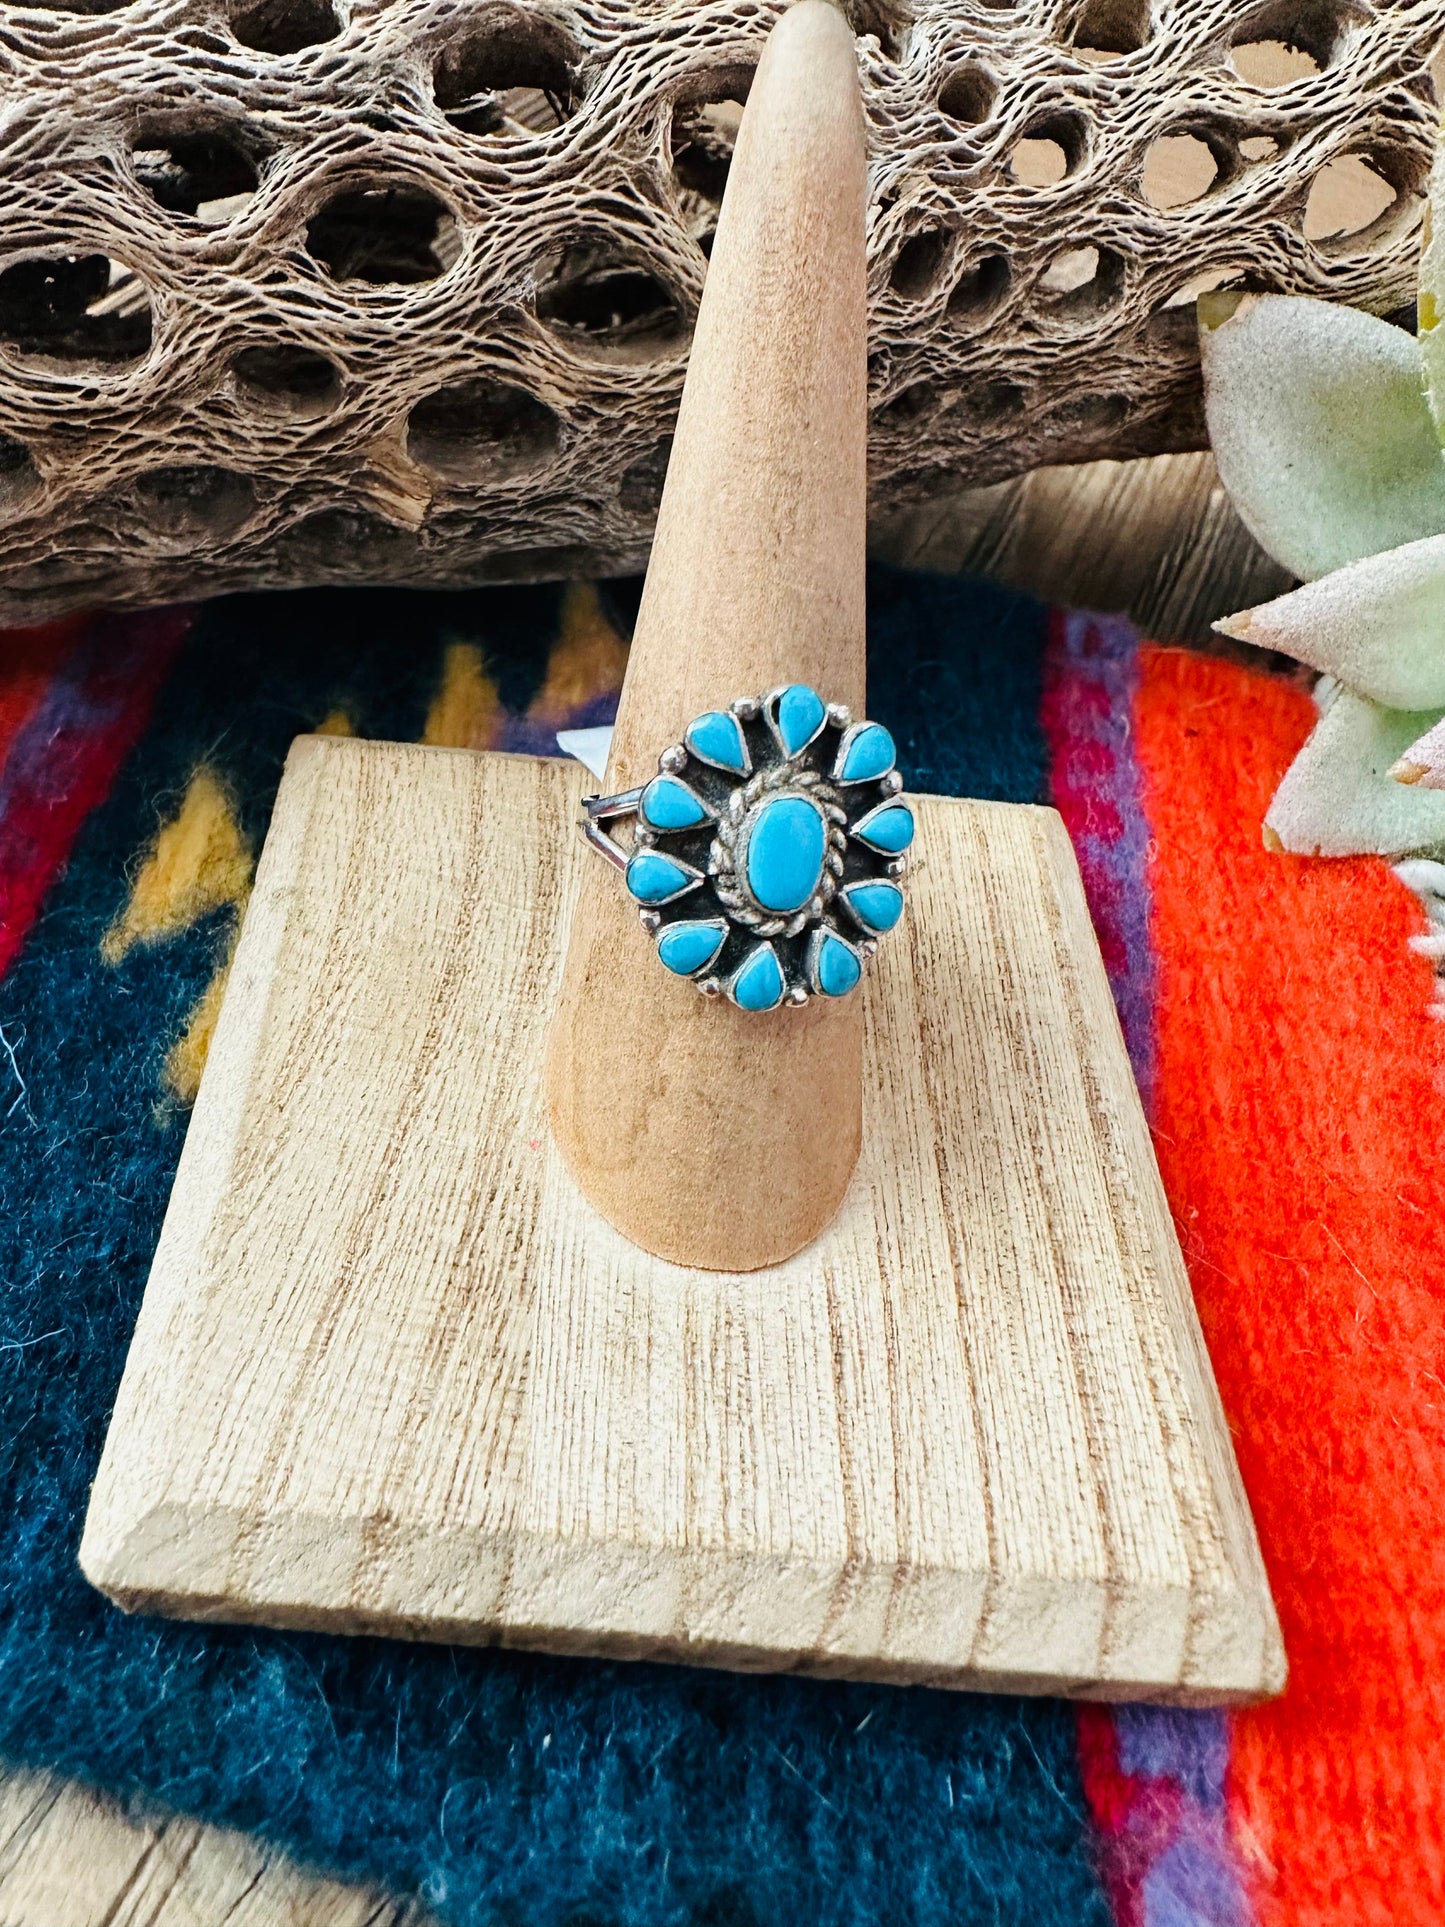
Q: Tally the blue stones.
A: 11